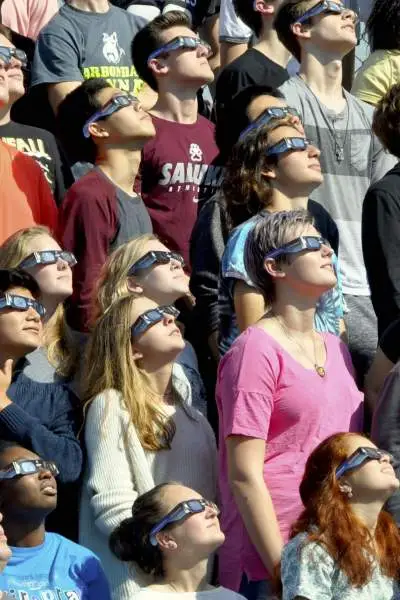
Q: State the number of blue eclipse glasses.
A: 14